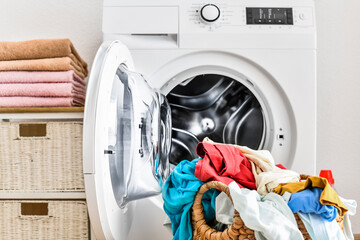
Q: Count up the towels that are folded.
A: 5